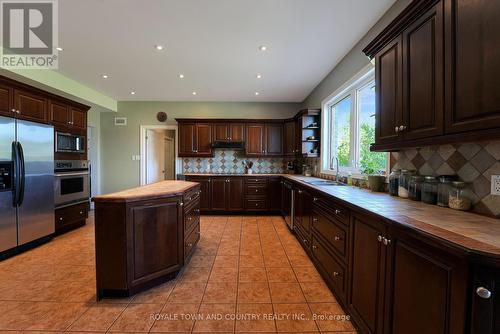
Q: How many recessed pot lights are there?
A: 9